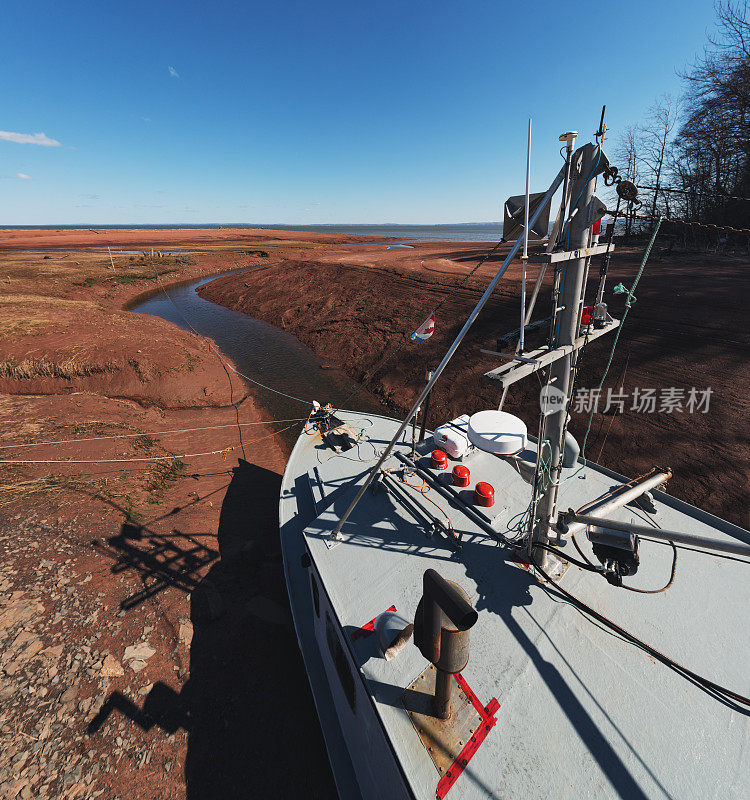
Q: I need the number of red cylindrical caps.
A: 3